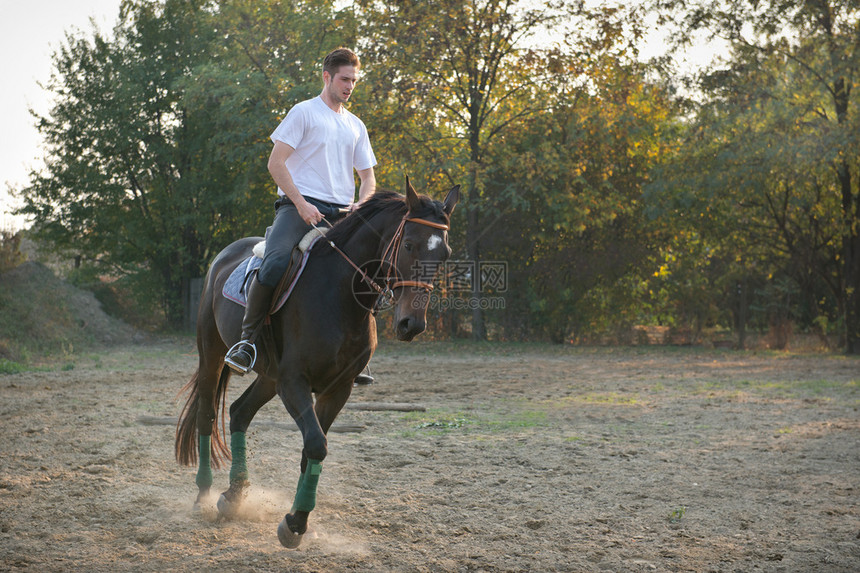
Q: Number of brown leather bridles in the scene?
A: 1